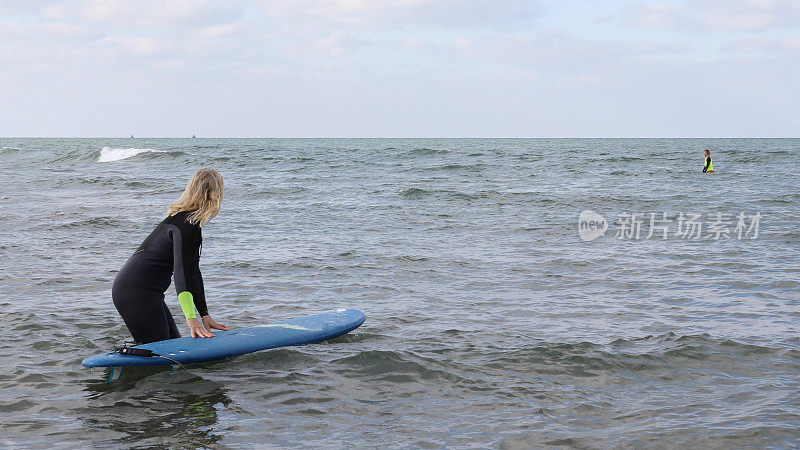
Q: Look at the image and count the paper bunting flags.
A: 0